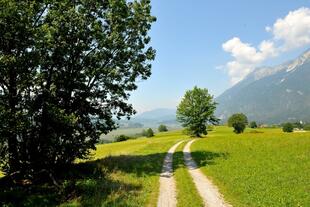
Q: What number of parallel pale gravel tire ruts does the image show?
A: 2